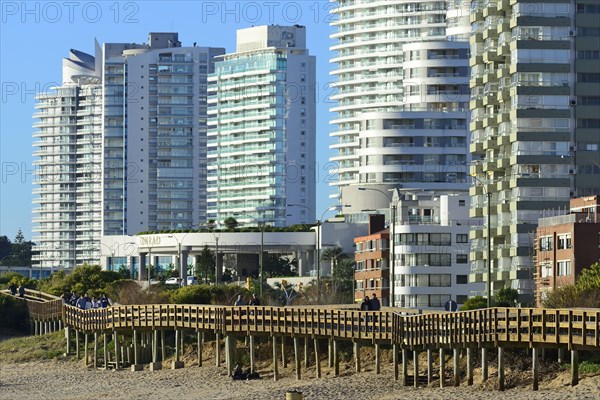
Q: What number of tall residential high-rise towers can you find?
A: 5